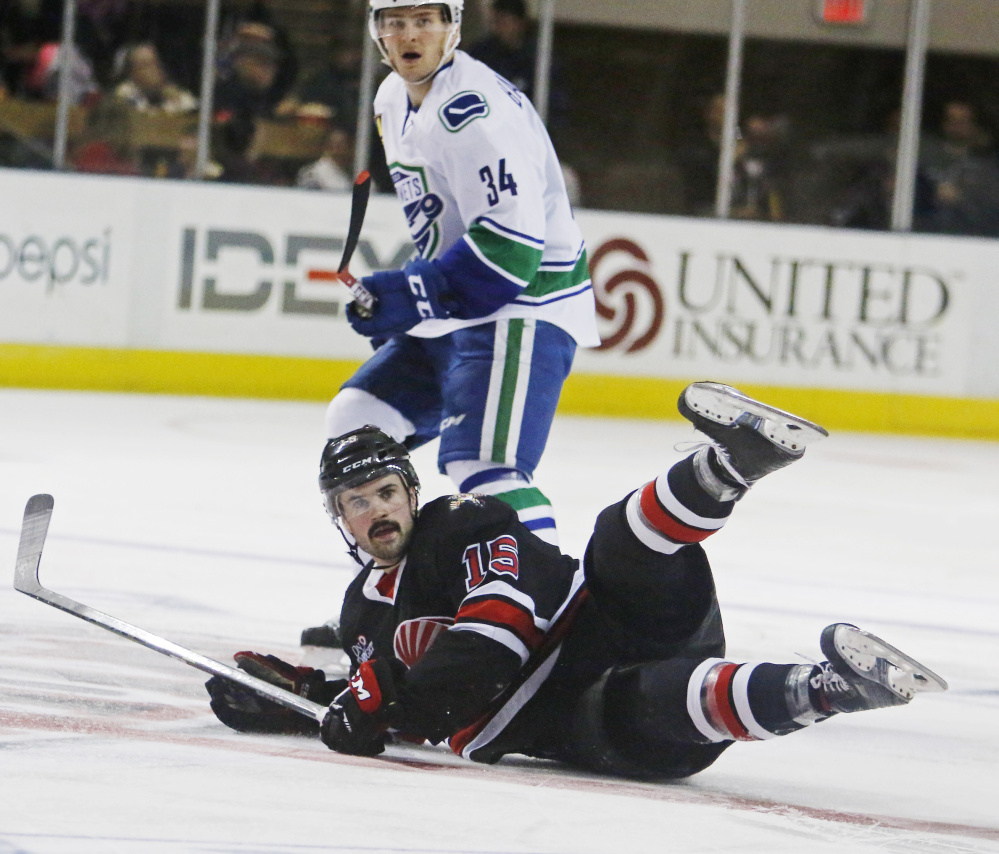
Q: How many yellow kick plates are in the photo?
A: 1